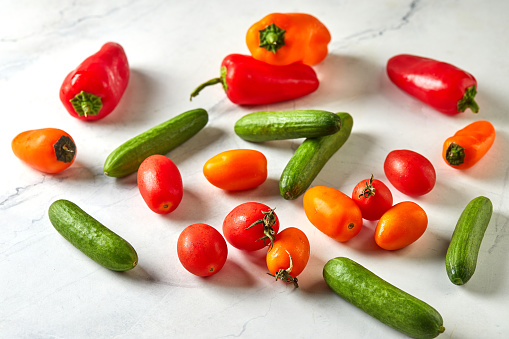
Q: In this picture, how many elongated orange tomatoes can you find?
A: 4